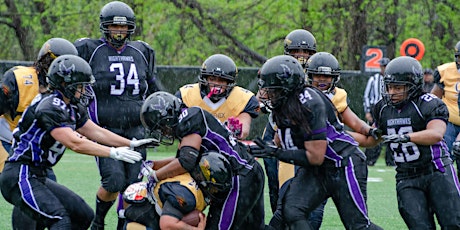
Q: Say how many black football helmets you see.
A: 11